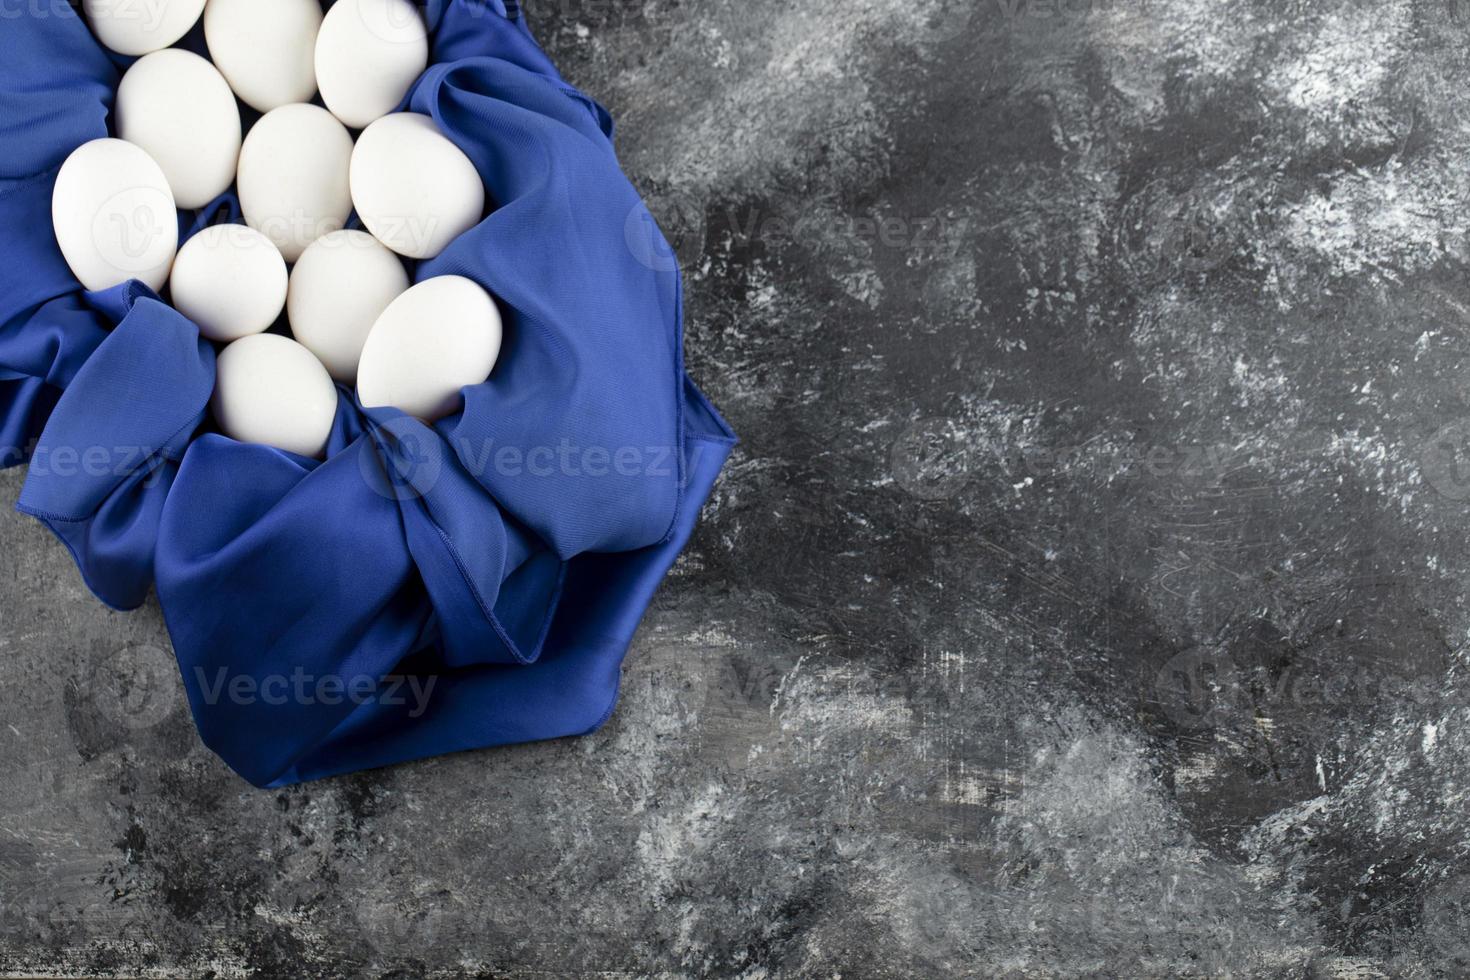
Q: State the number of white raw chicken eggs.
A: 11